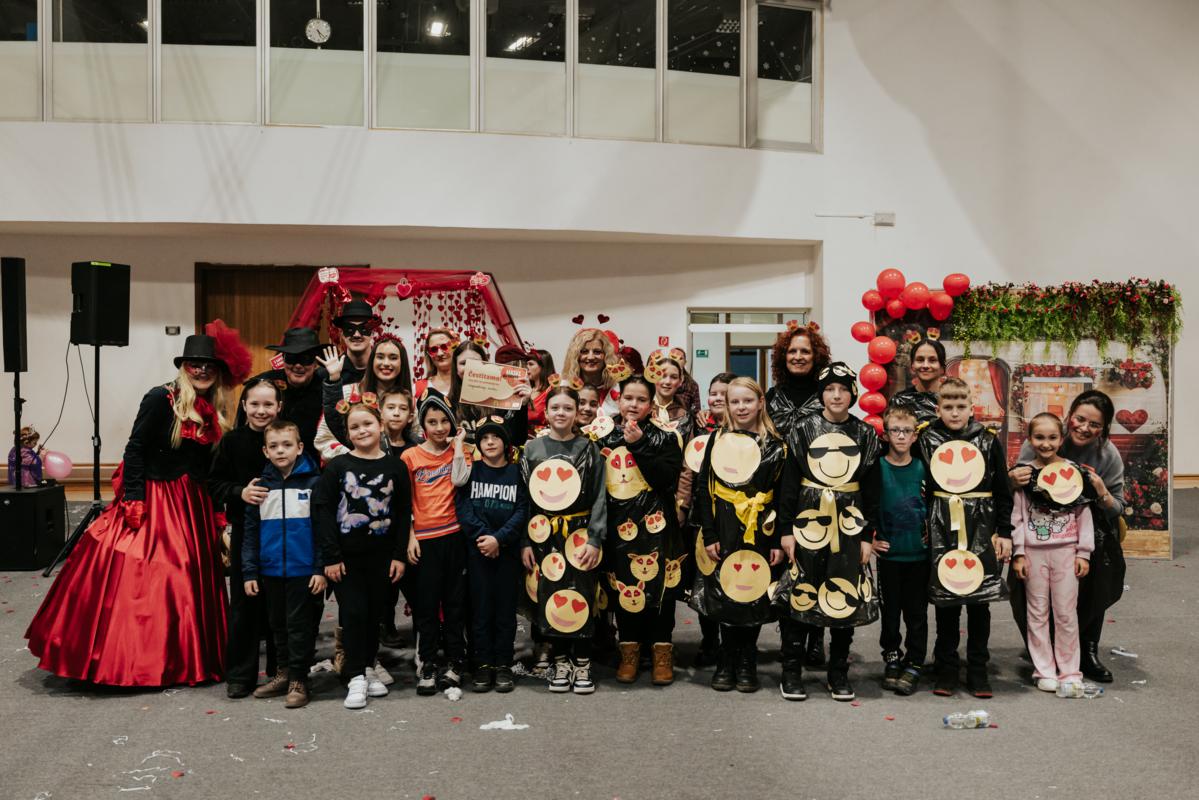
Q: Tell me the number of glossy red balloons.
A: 11